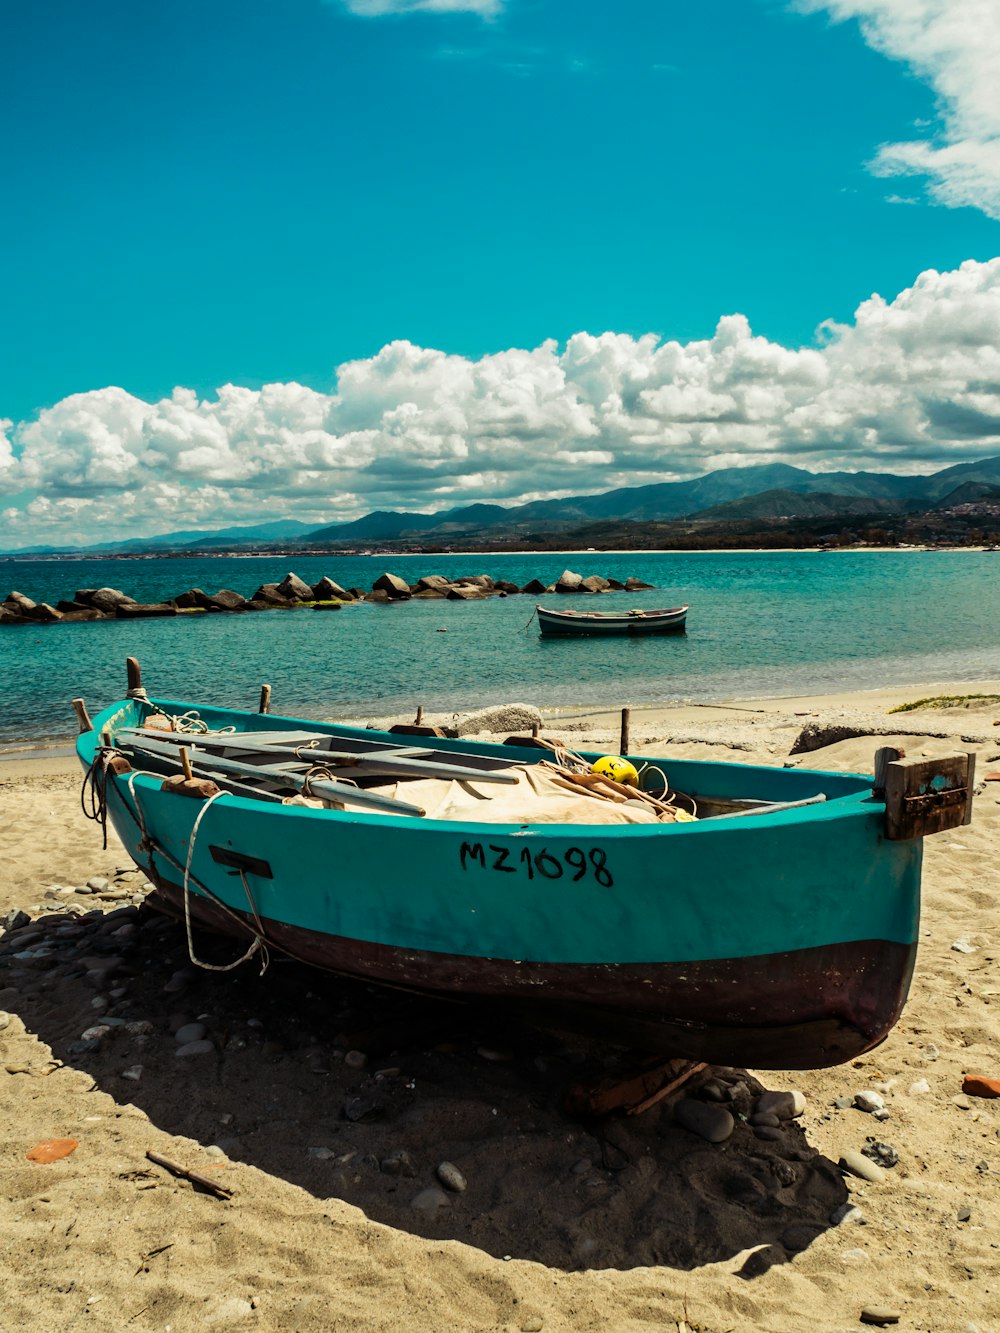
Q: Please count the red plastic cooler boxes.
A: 0